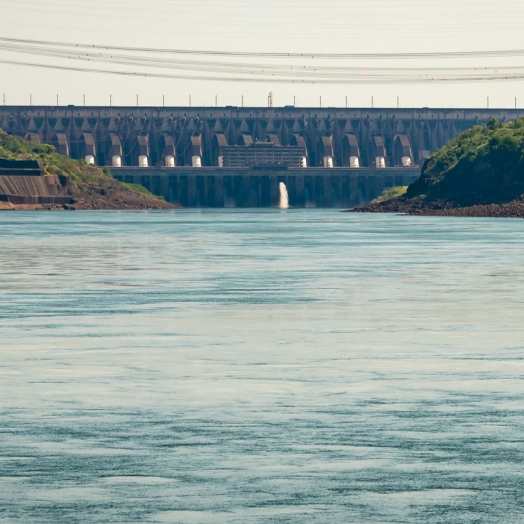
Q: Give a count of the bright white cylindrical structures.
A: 11